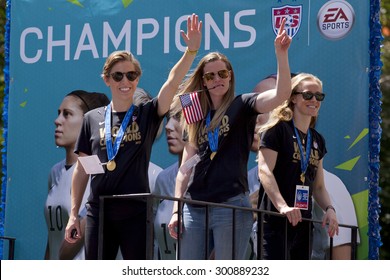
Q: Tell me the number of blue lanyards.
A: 3